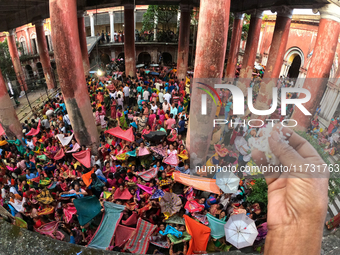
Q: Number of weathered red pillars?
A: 12